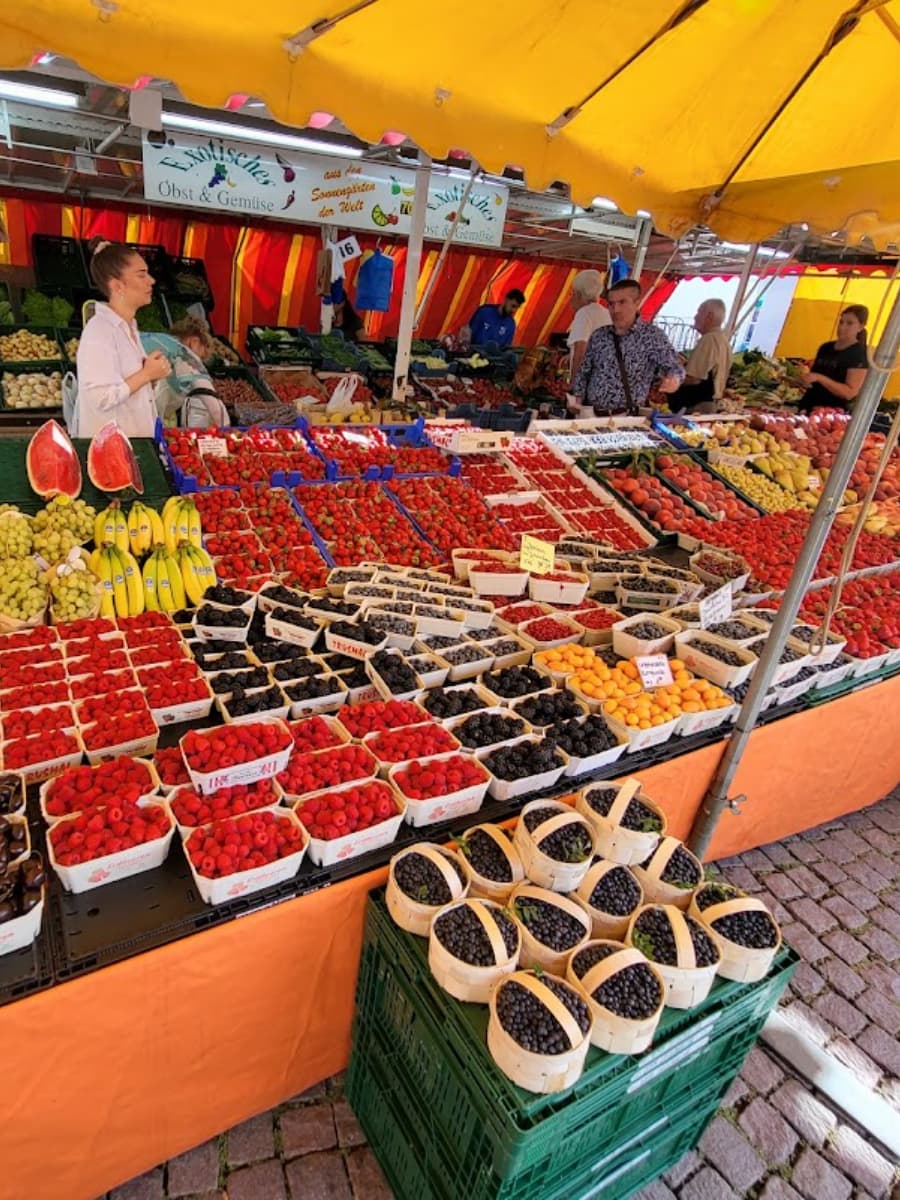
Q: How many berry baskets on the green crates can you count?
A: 12